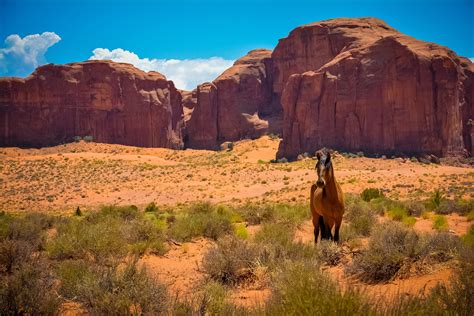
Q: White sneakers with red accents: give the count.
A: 0